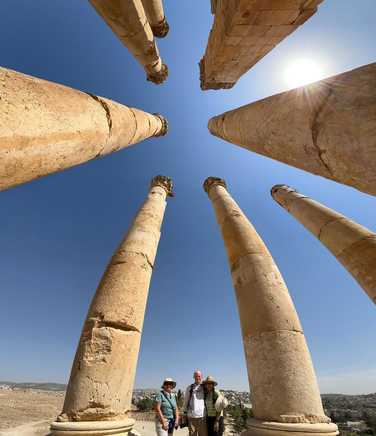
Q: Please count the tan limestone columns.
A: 8